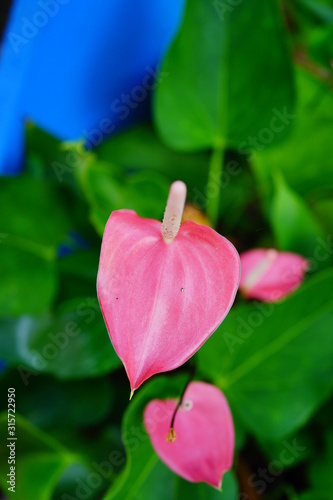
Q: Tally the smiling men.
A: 0